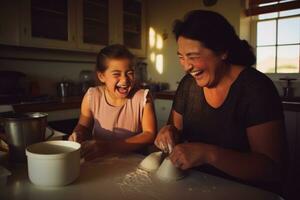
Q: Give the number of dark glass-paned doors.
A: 3